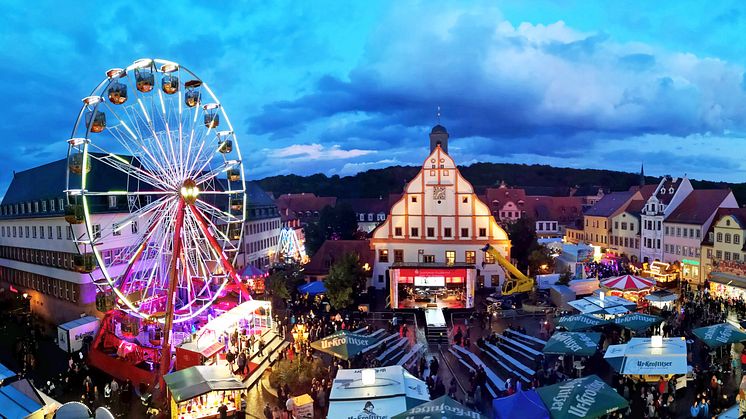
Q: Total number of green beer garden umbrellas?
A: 7